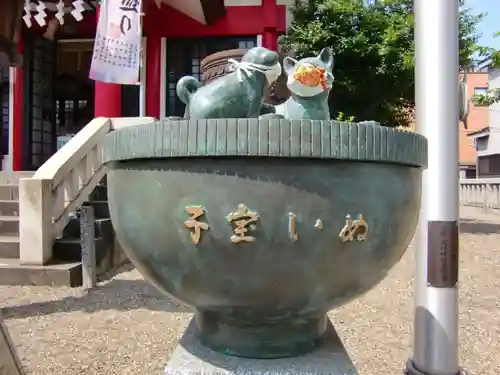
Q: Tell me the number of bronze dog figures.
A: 2